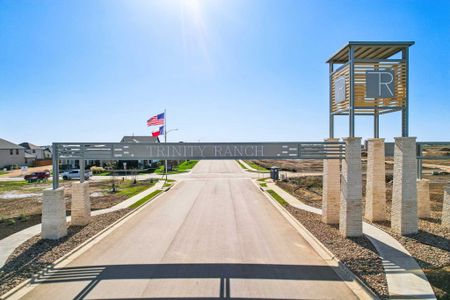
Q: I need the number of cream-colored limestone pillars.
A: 8